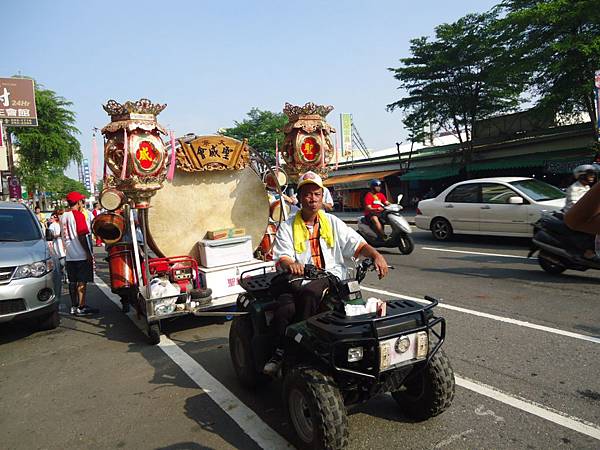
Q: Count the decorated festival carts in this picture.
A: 1